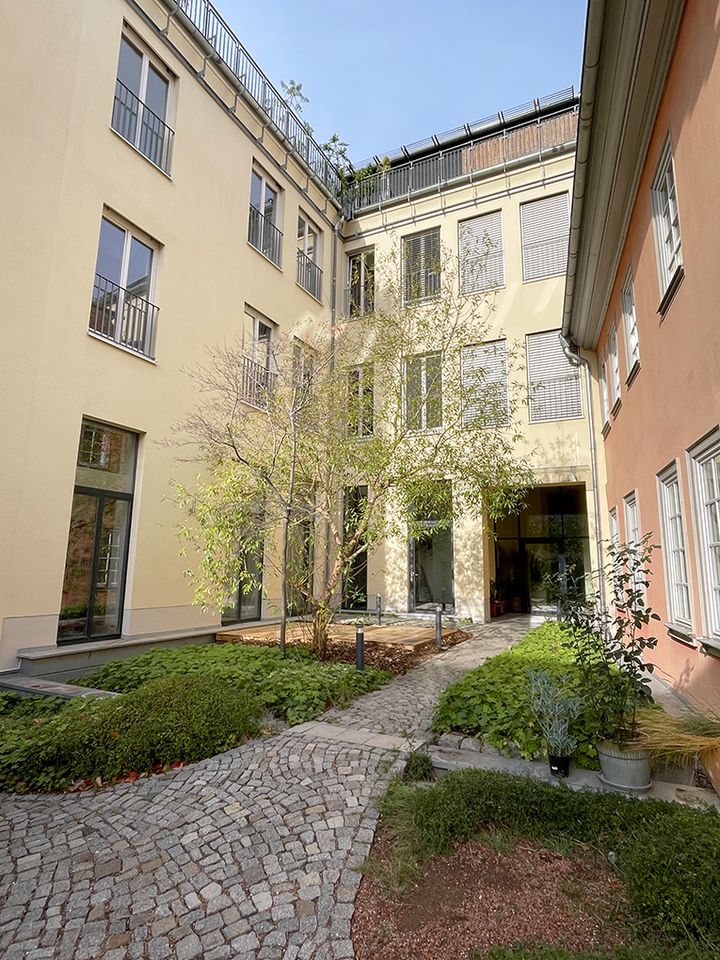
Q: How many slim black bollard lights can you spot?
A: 3